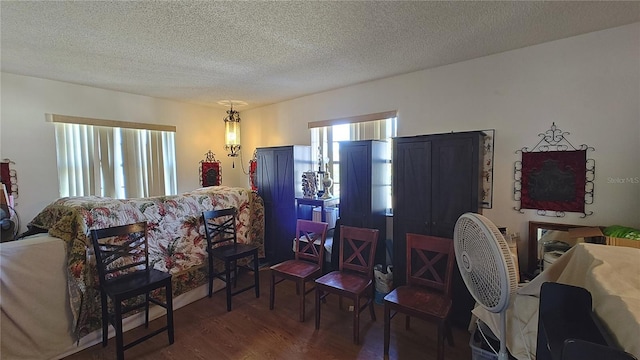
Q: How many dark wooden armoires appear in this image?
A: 3